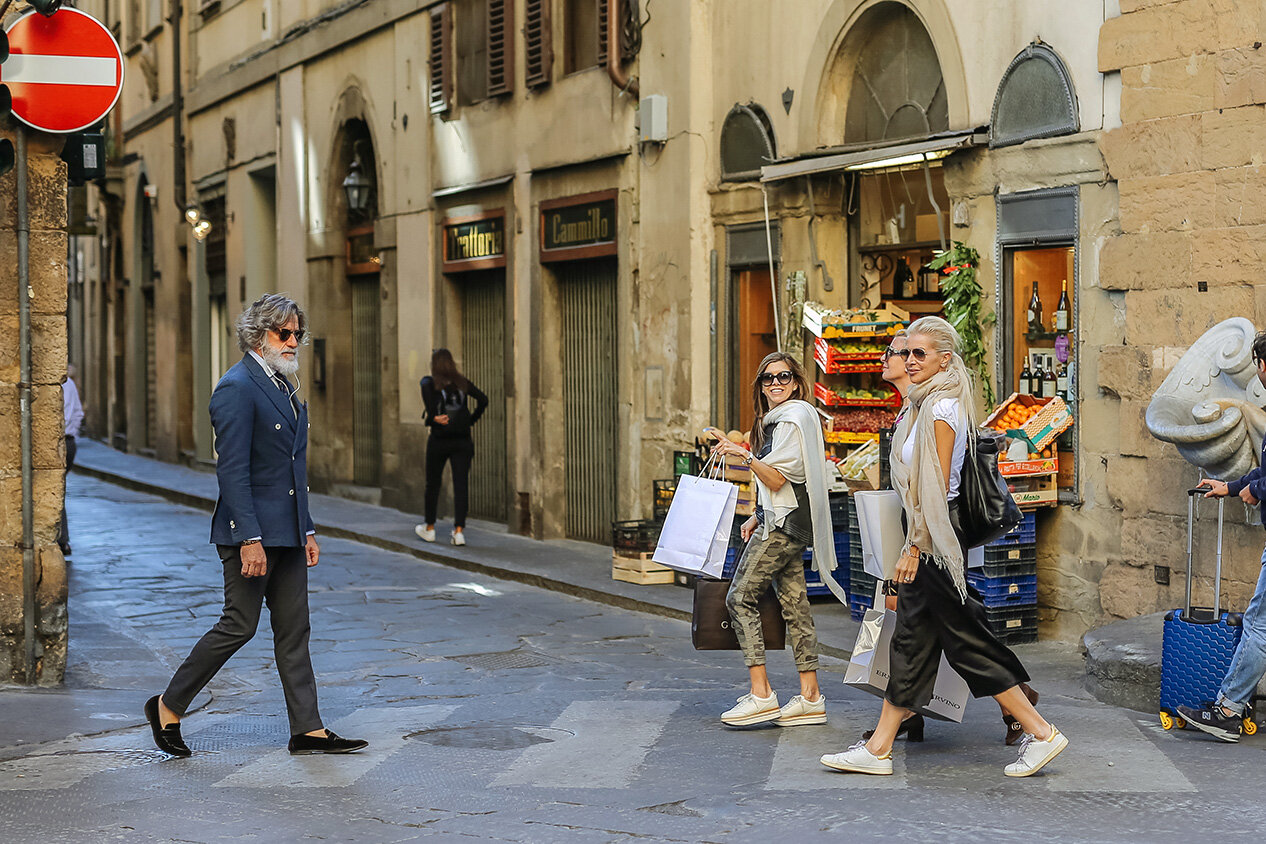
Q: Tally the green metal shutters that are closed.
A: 3